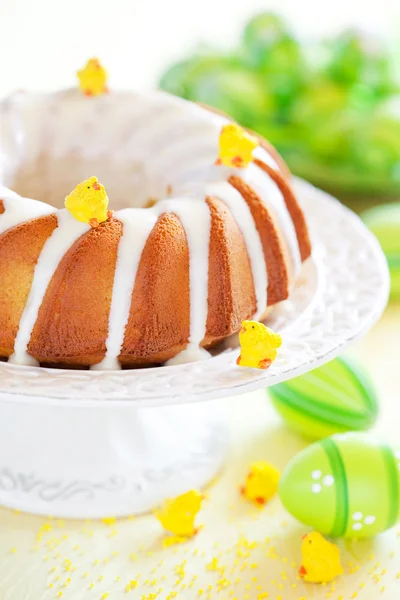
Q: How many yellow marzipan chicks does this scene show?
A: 7